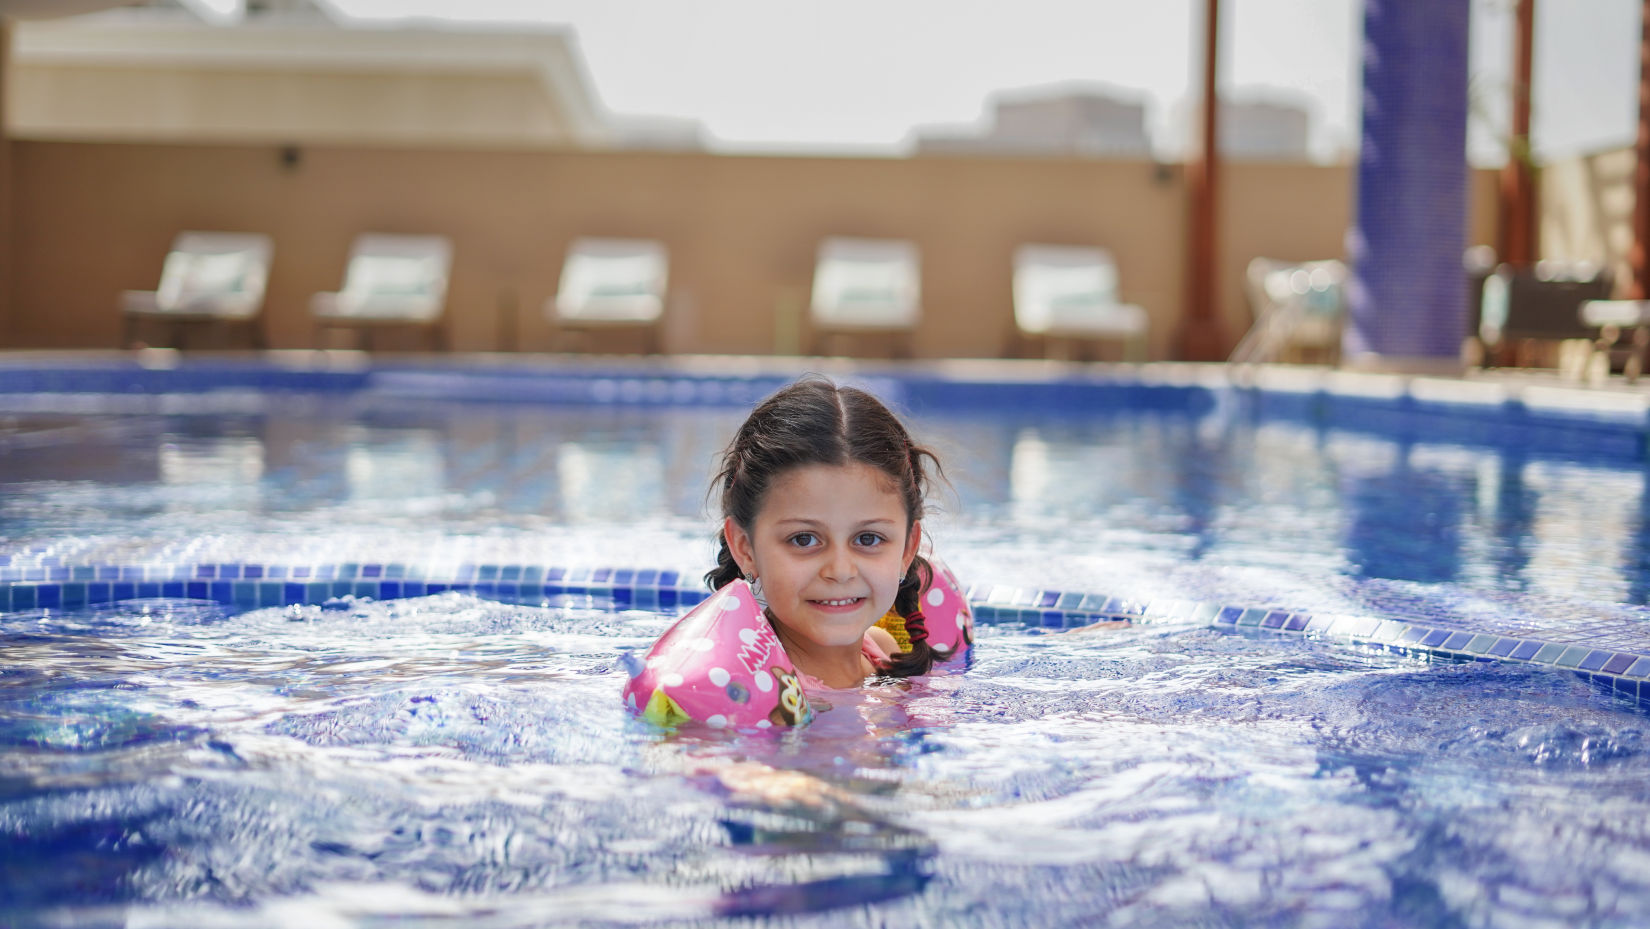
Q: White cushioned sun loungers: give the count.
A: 5